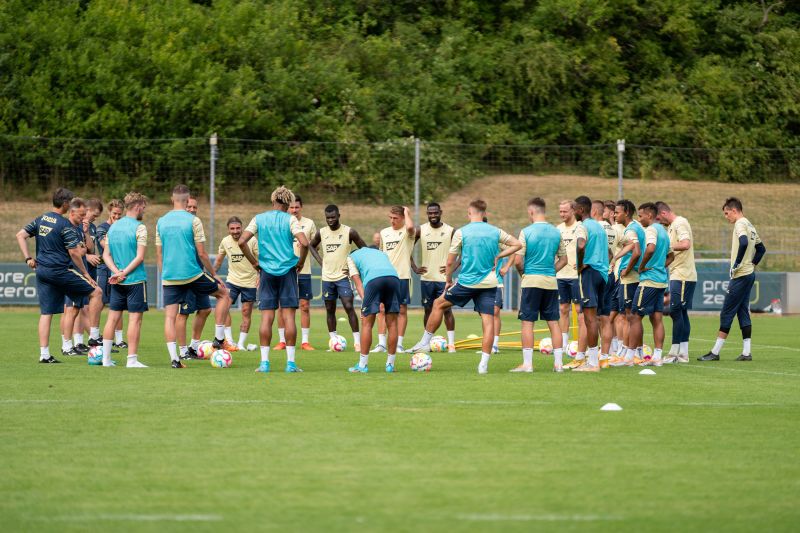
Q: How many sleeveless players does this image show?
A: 2